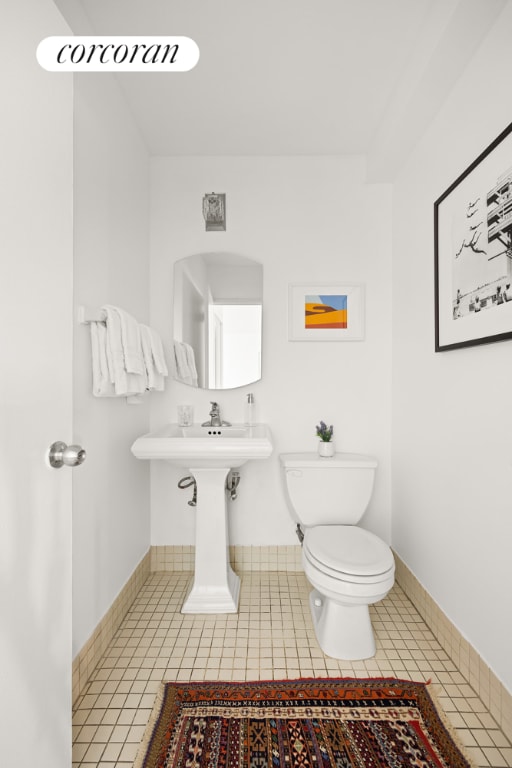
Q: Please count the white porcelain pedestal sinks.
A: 1